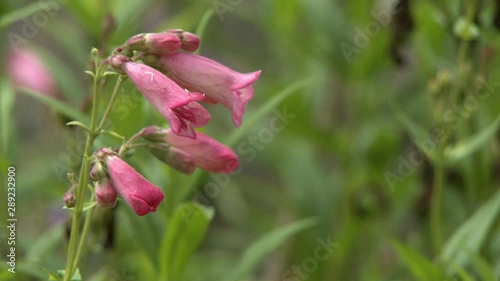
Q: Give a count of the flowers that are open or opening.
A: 4